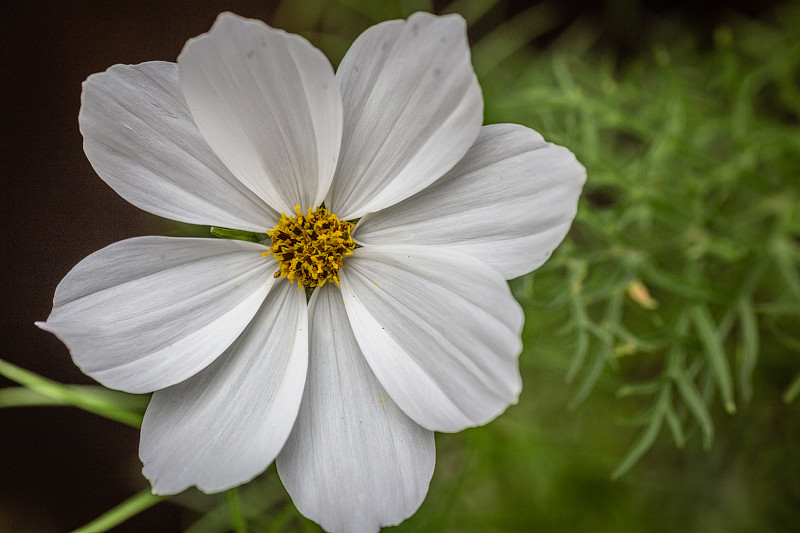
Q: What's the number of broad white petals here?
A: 8